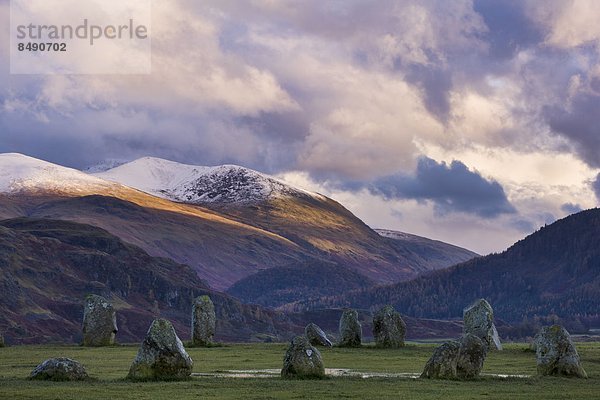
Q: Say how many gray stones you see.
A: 12